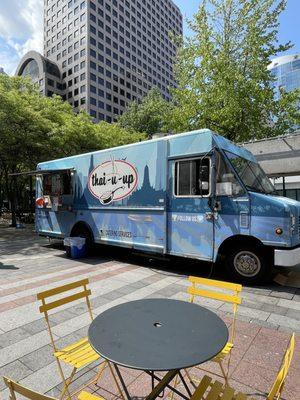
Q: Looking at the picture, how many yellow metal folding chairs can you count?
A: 4